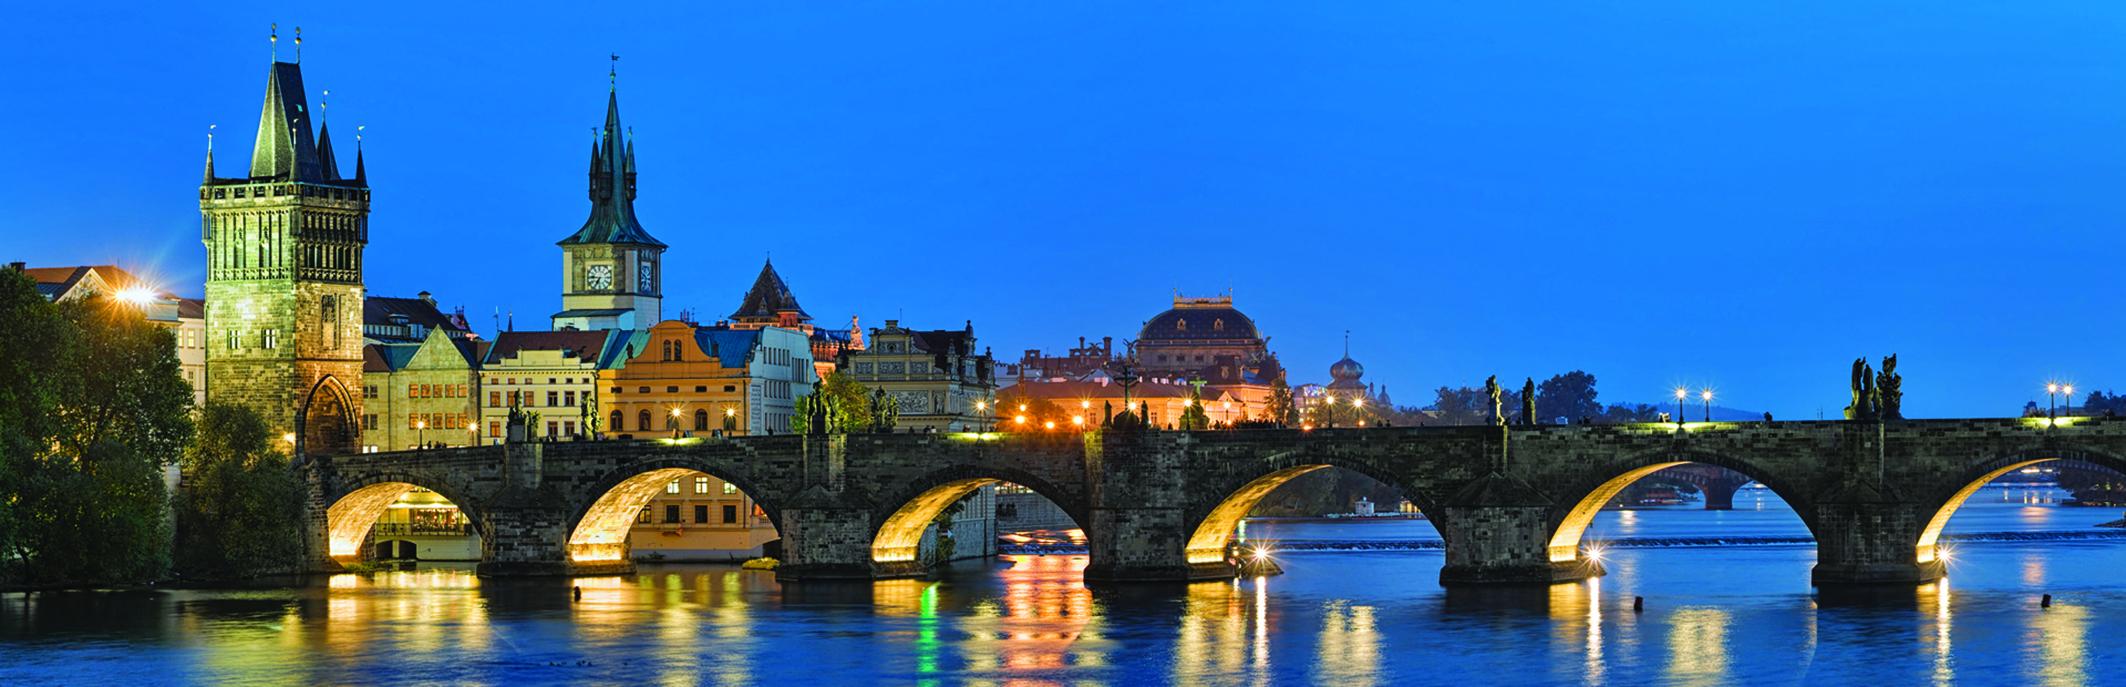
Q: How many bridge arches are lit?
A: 6